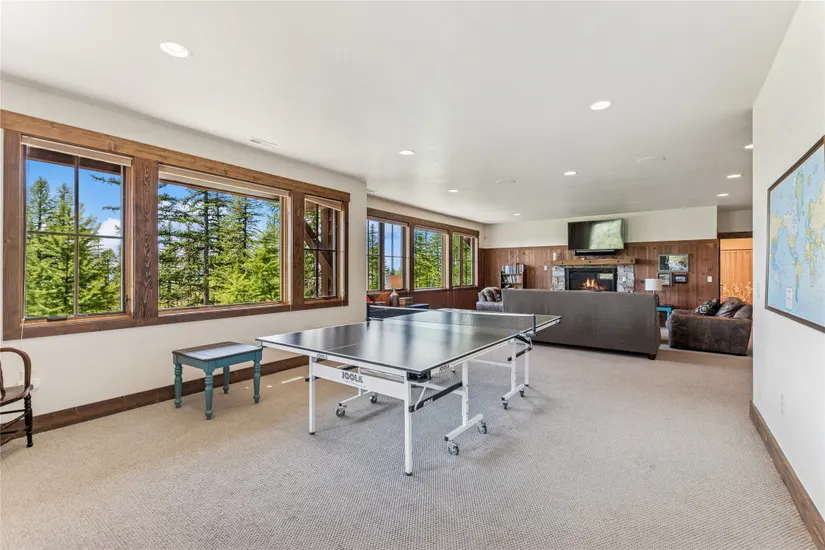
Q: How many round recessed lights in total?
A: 9